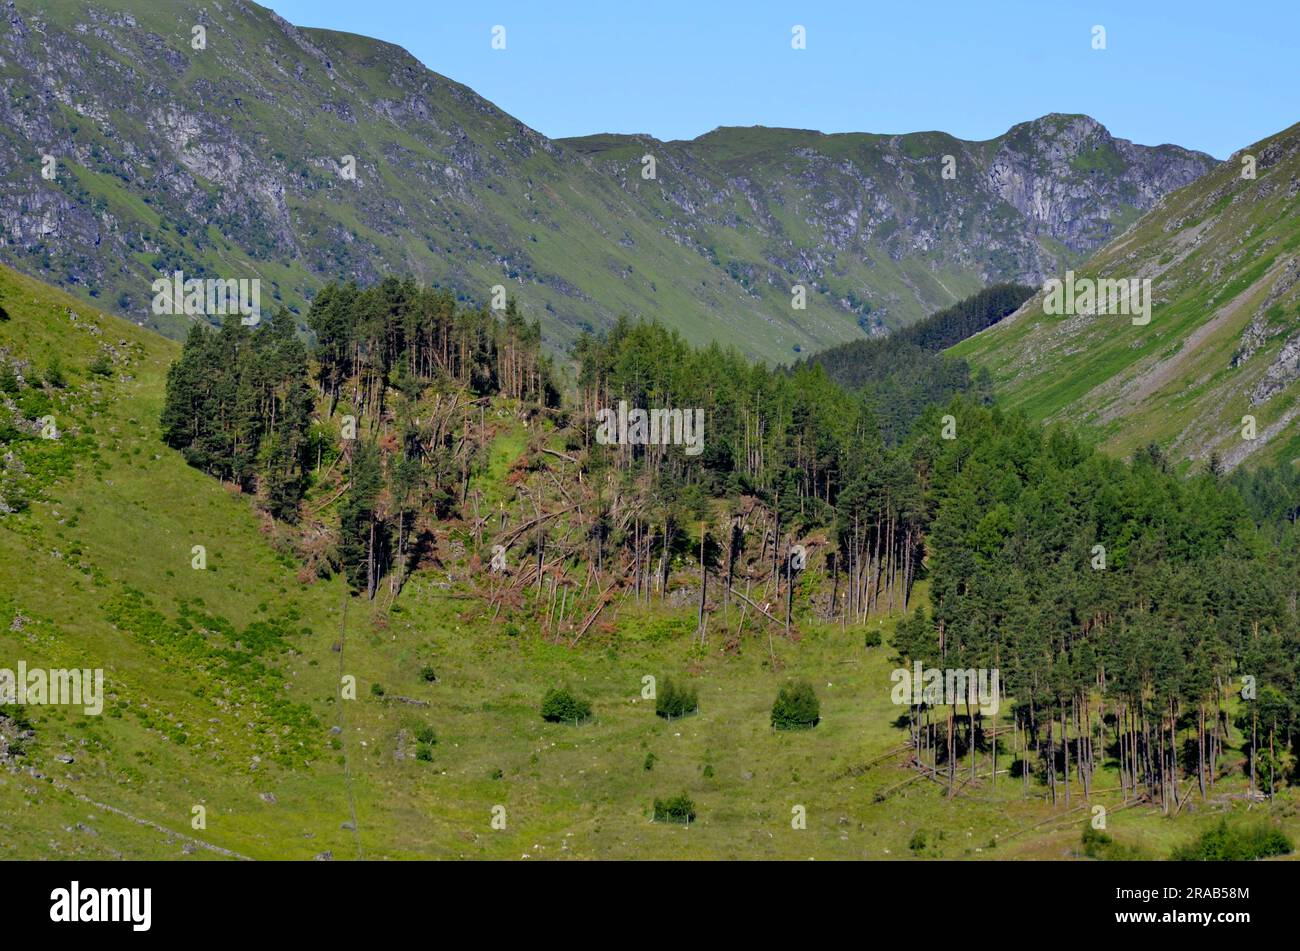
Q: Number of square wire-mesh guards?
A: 4